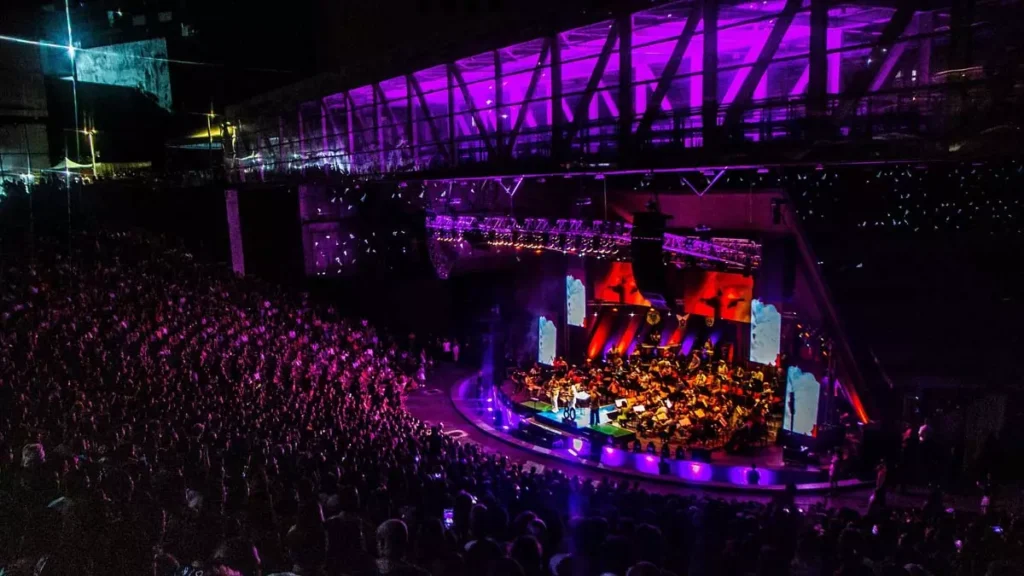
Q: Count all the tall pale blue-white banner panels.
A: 4